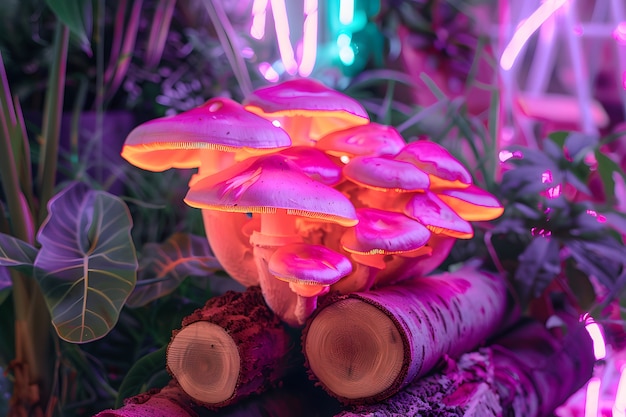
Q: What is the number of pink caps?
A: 11